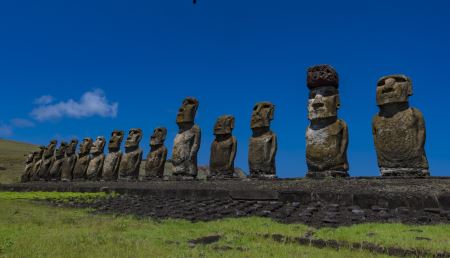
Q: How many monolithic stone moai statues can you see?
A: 15